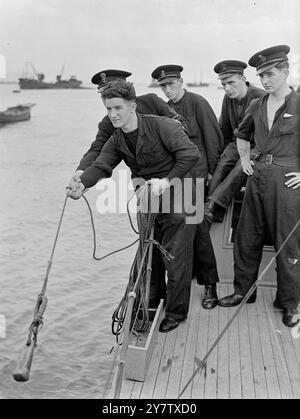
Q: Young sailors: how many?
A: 5